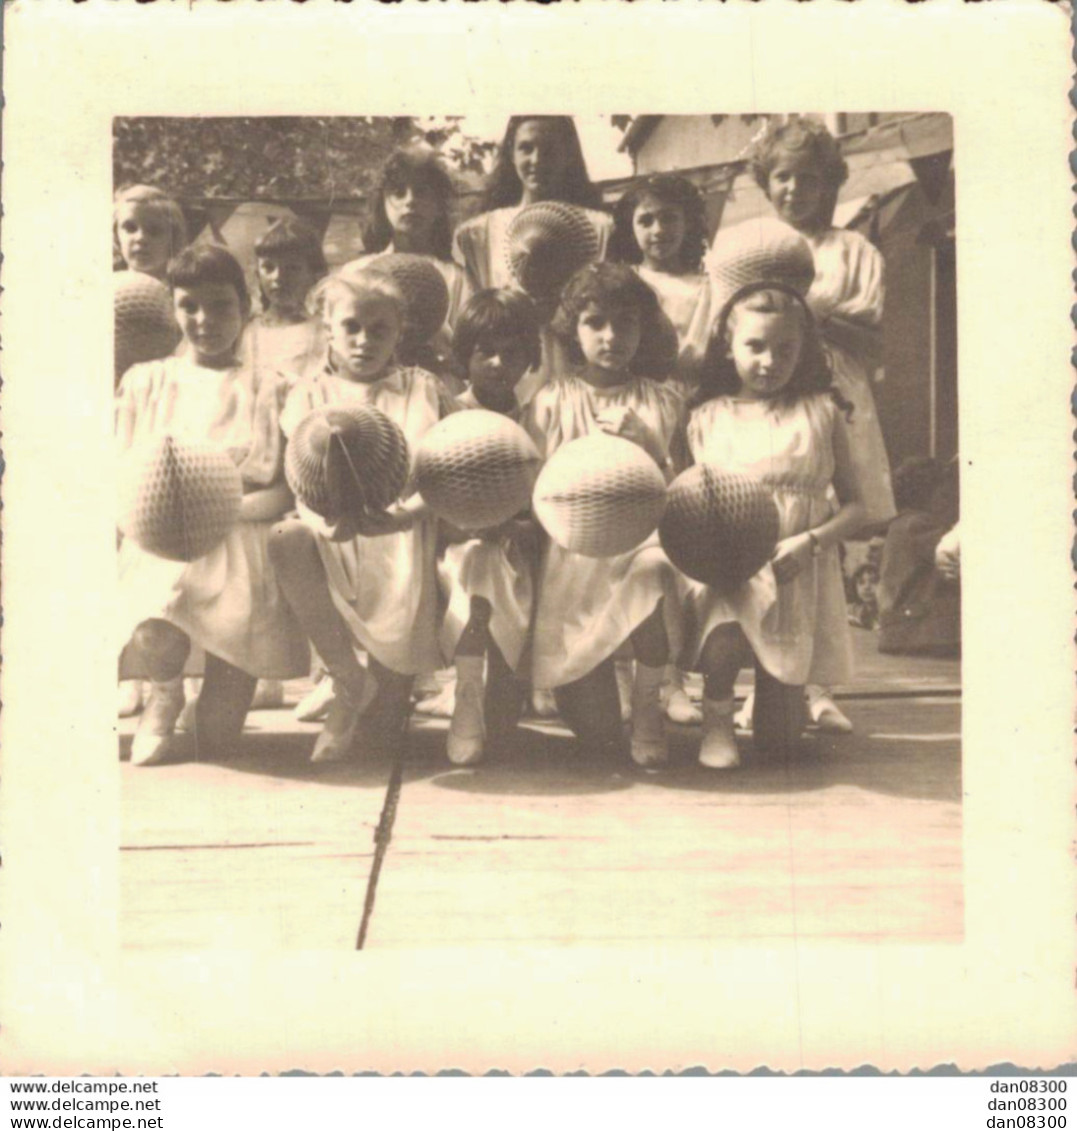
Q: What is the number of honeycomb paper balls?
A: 9